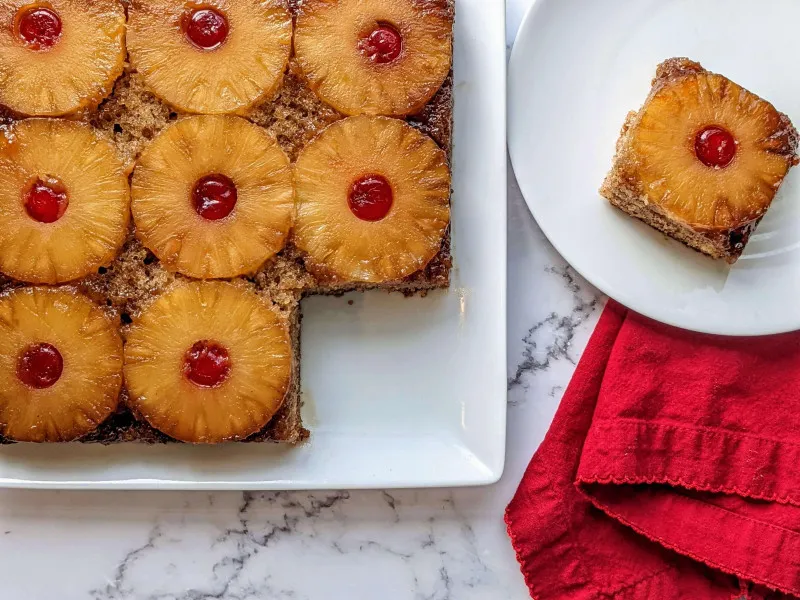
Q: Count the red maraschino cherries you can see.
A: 9